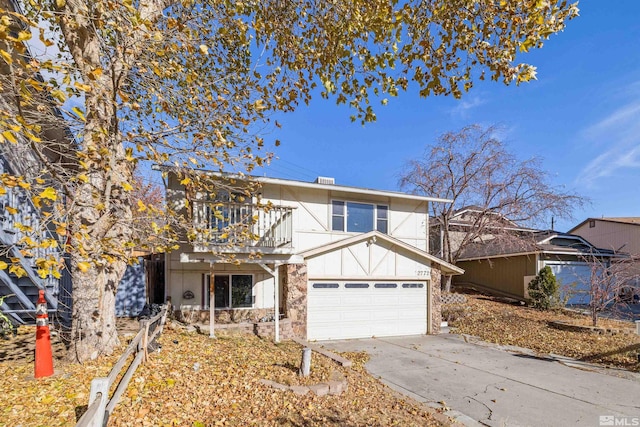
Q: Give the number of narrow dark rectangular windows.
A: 4